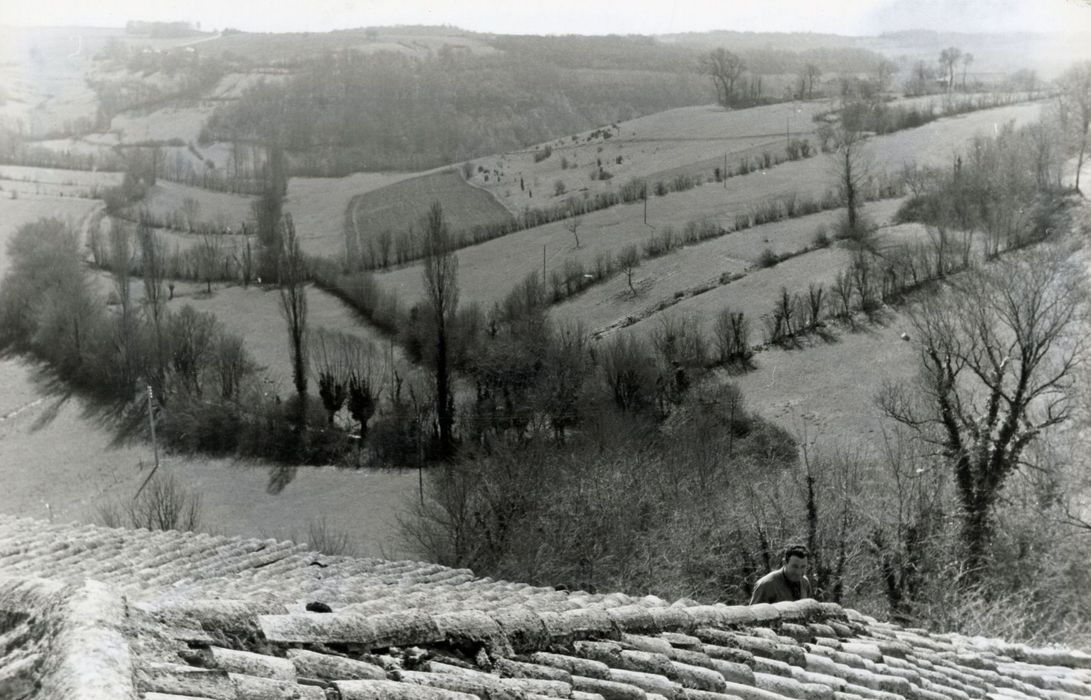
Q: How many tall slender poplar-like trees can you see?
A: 4